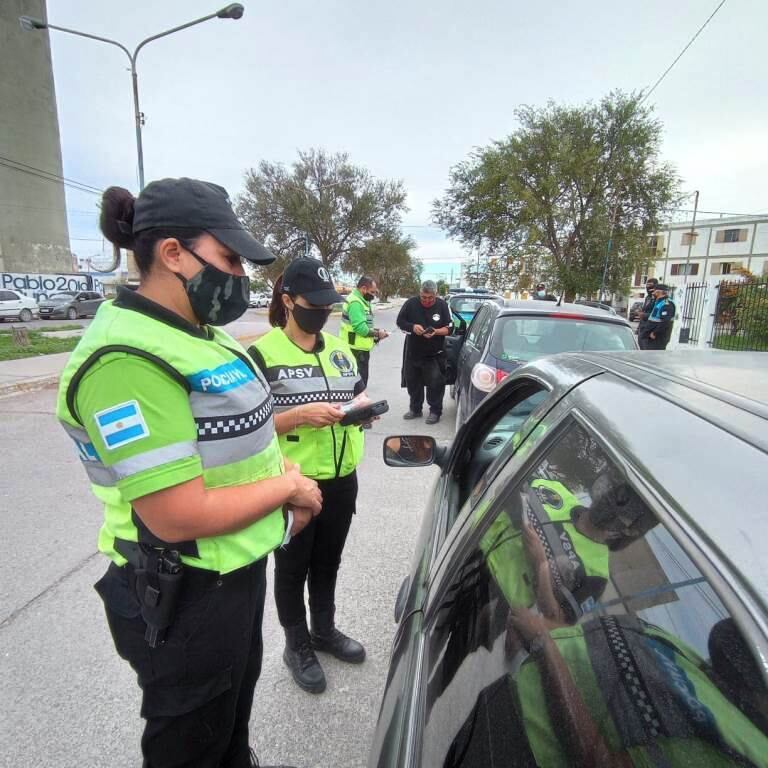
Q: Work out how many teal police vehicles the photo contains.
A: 1